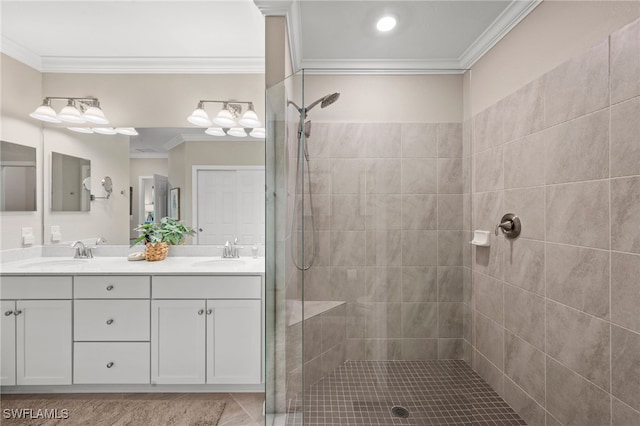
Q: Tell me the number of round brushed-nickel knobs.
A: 7